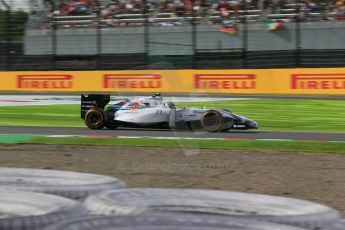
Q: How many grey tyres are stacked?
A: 4